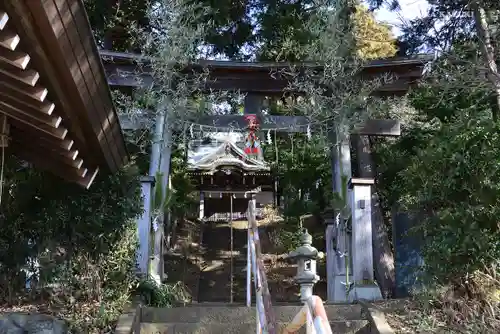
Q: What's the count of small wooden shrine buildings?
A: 1